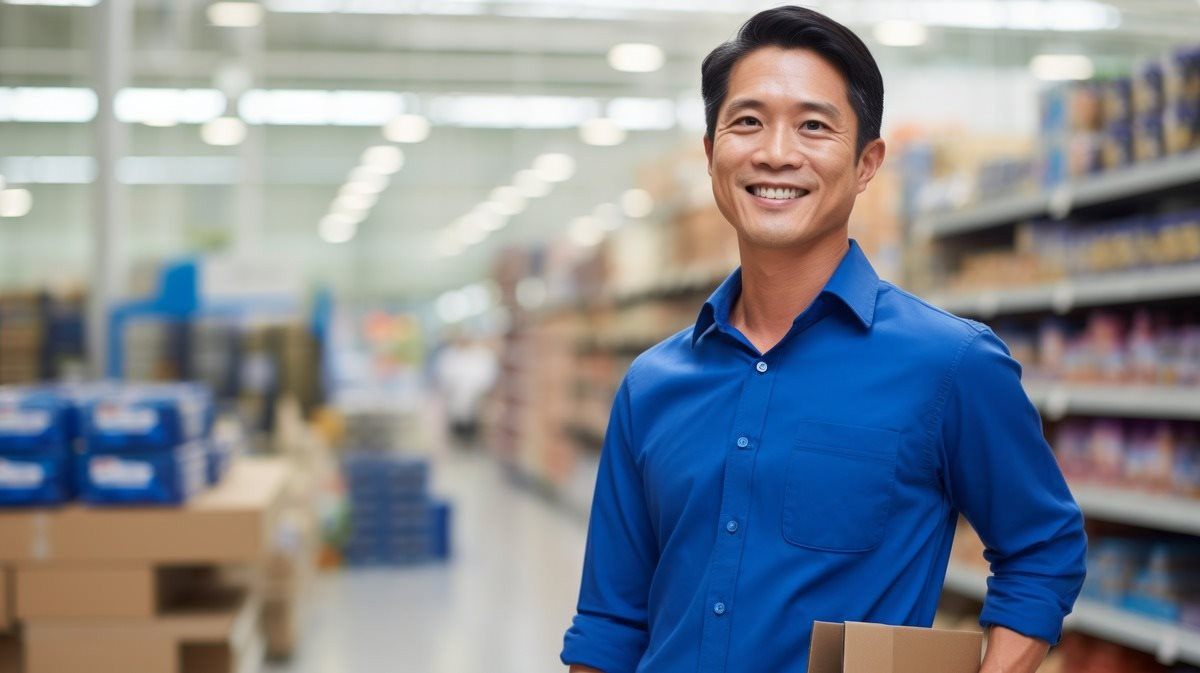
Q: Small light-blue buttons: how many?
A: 4